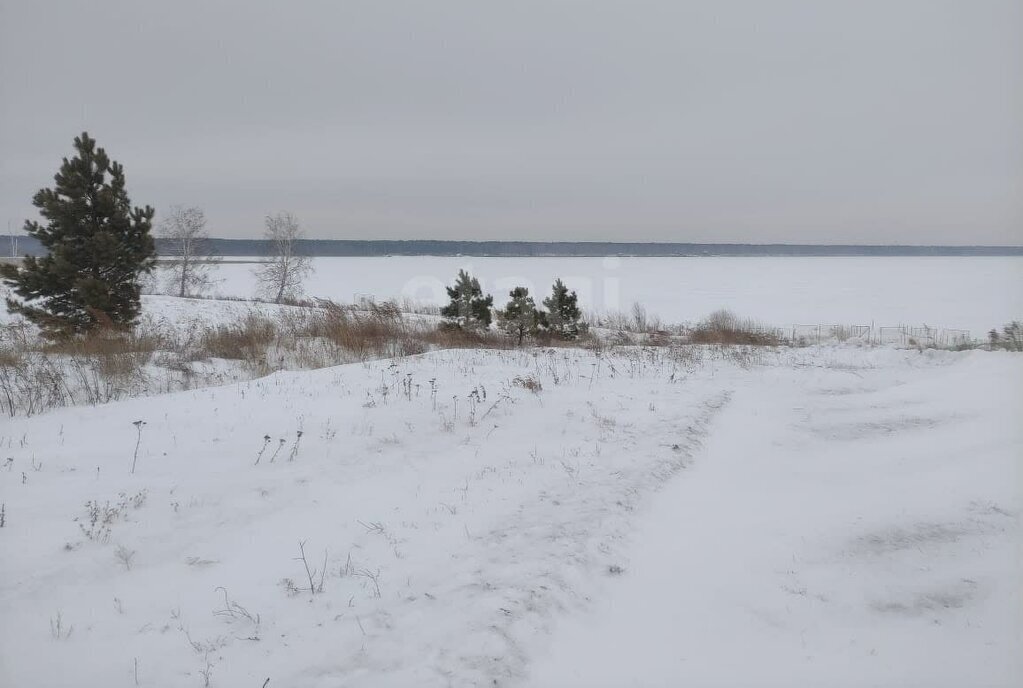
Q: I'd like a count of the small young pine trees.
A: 3